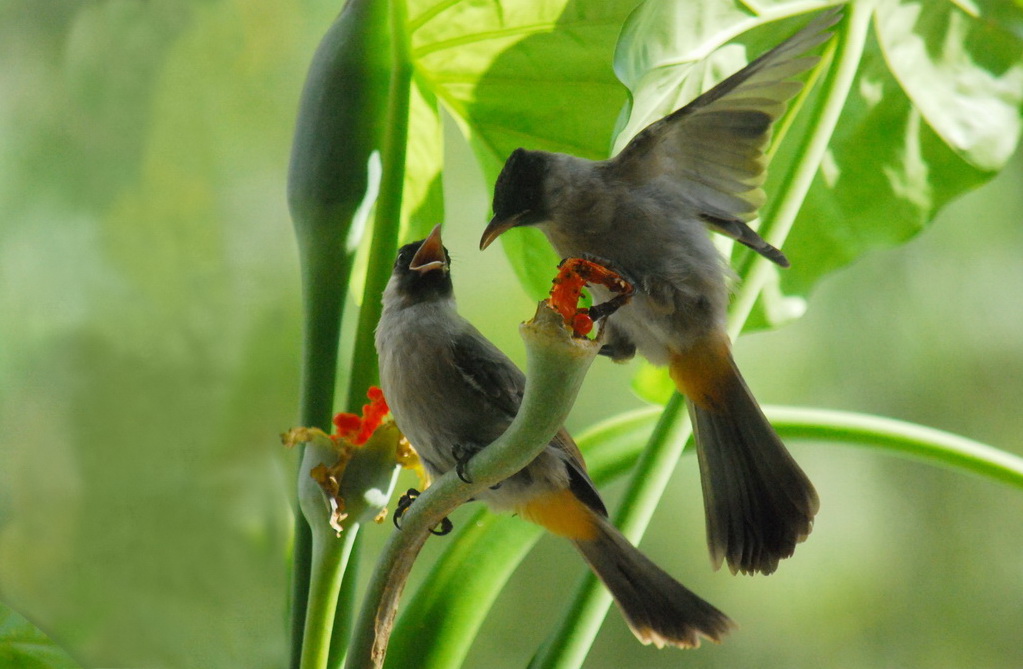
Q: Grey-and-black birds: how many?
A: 2